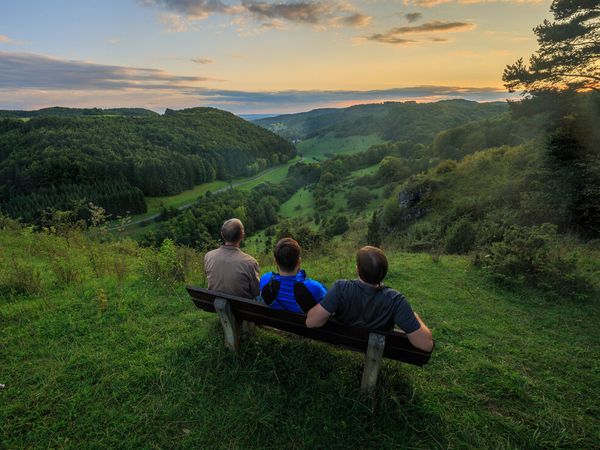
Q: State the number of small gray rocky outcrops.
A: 1